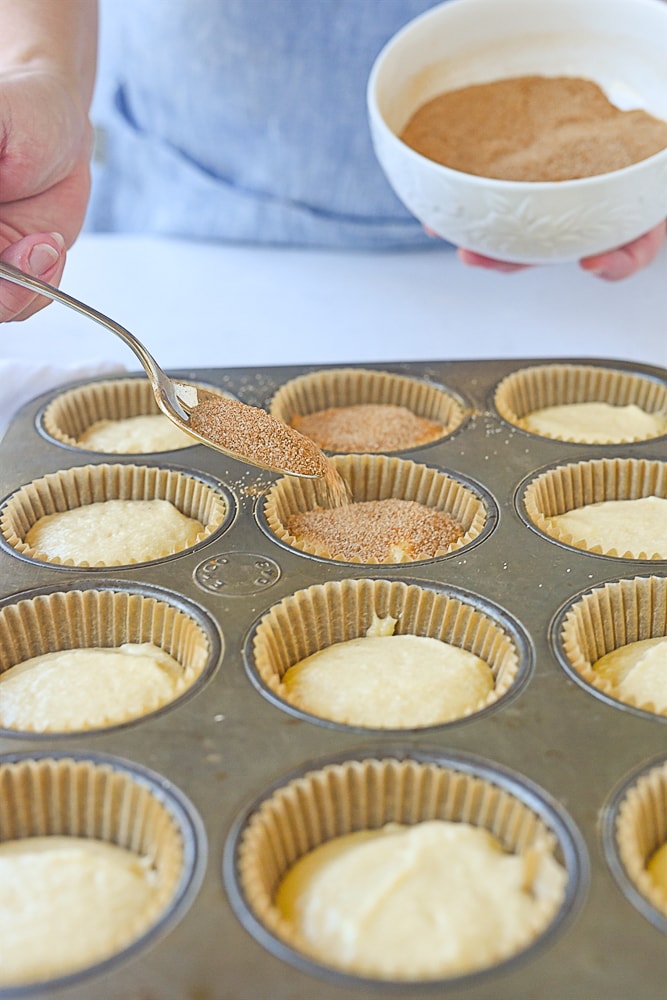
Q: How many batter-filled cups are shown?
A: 12